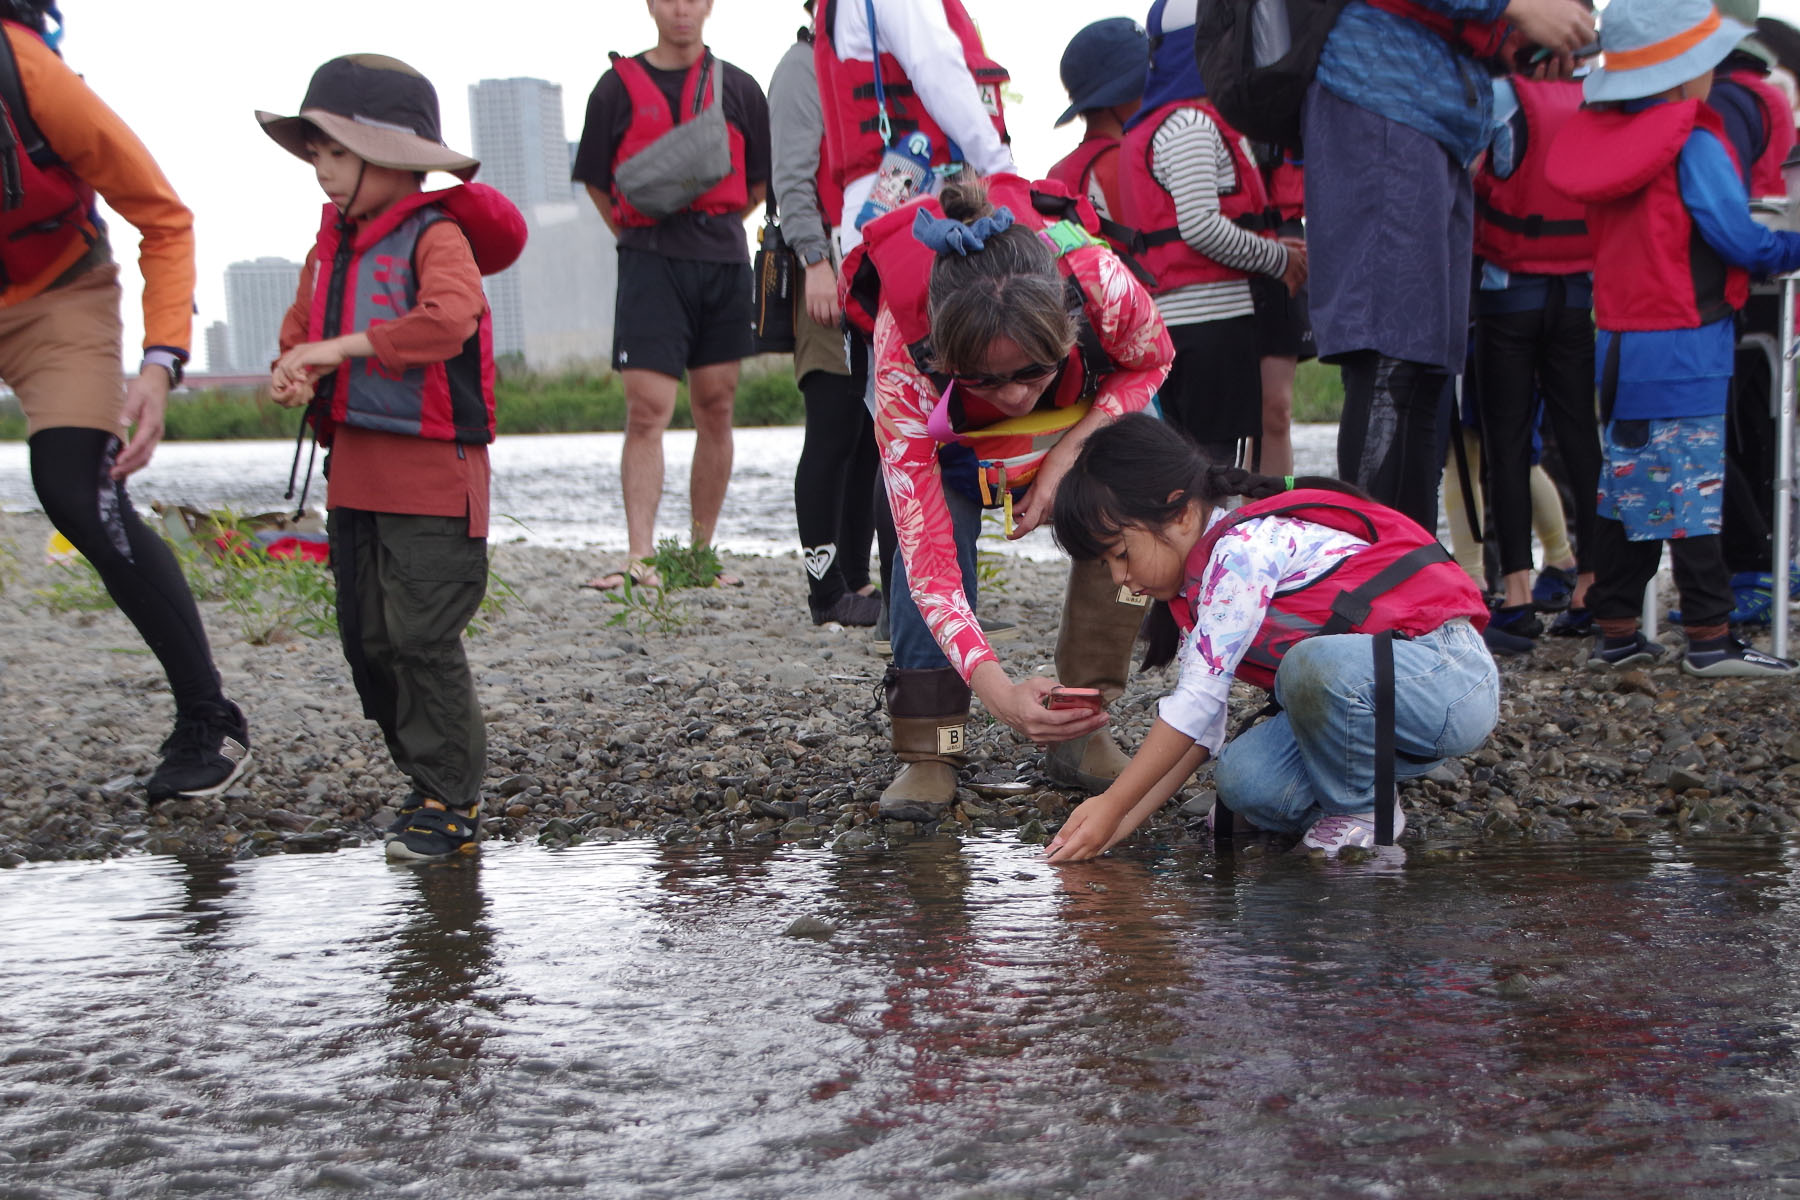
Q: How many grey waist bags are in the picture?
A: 1